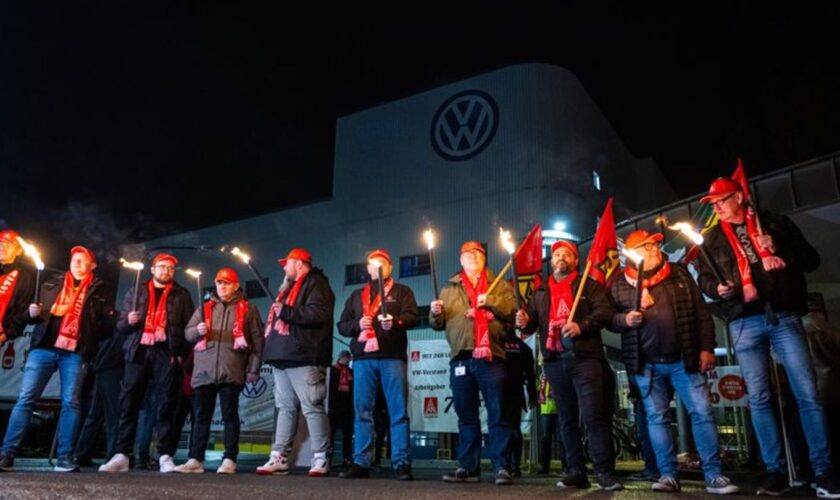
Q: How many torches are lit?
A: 9